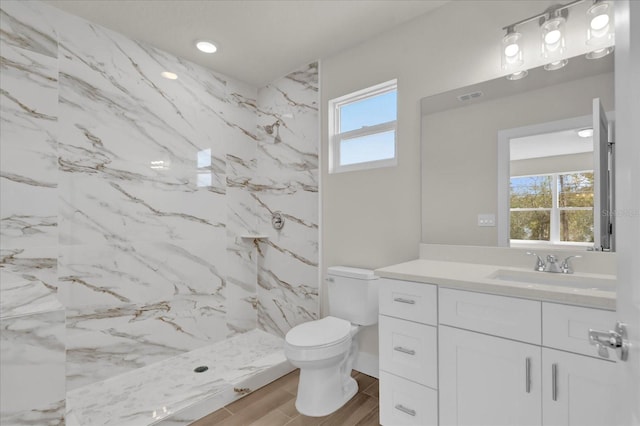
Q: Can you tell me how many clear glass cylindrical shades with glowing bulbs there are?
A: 3